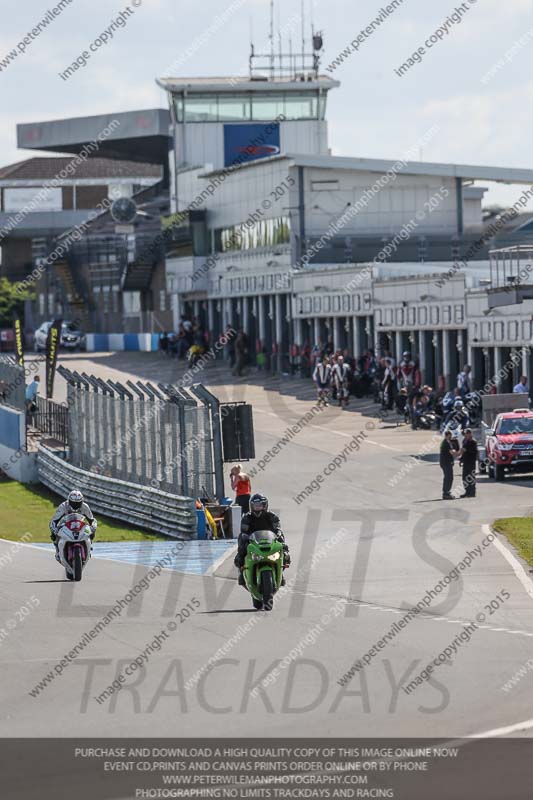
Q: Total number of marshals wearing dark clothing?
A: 2